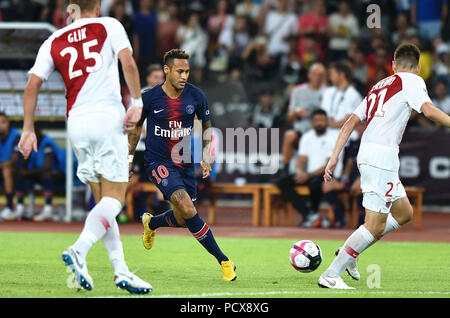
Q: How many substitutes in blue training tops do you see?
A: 2